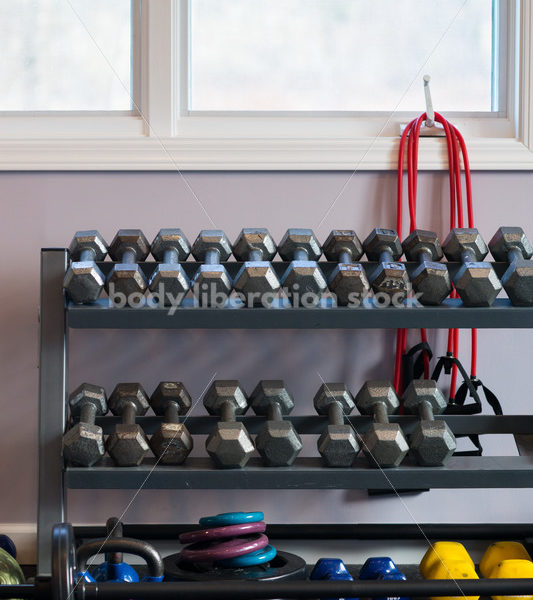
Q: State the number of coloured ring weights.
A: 4